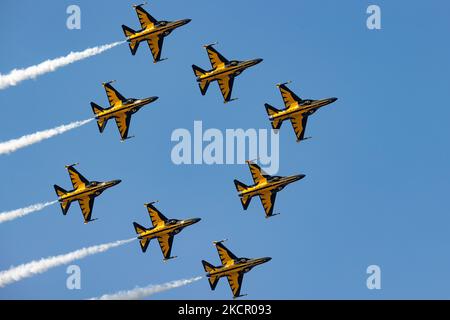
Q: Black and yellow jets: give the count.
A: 8